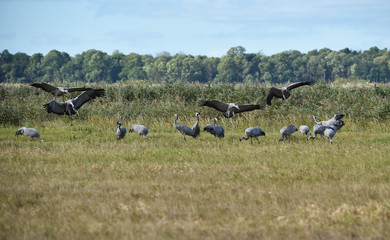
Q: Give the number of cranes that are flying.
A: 4